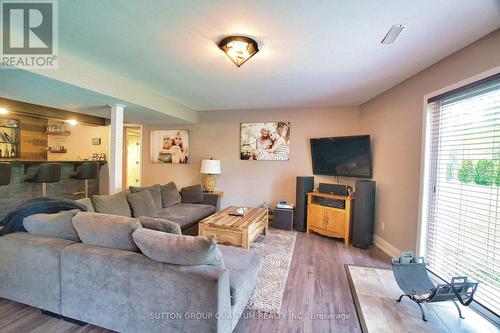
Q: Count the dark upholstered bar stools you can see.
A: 3